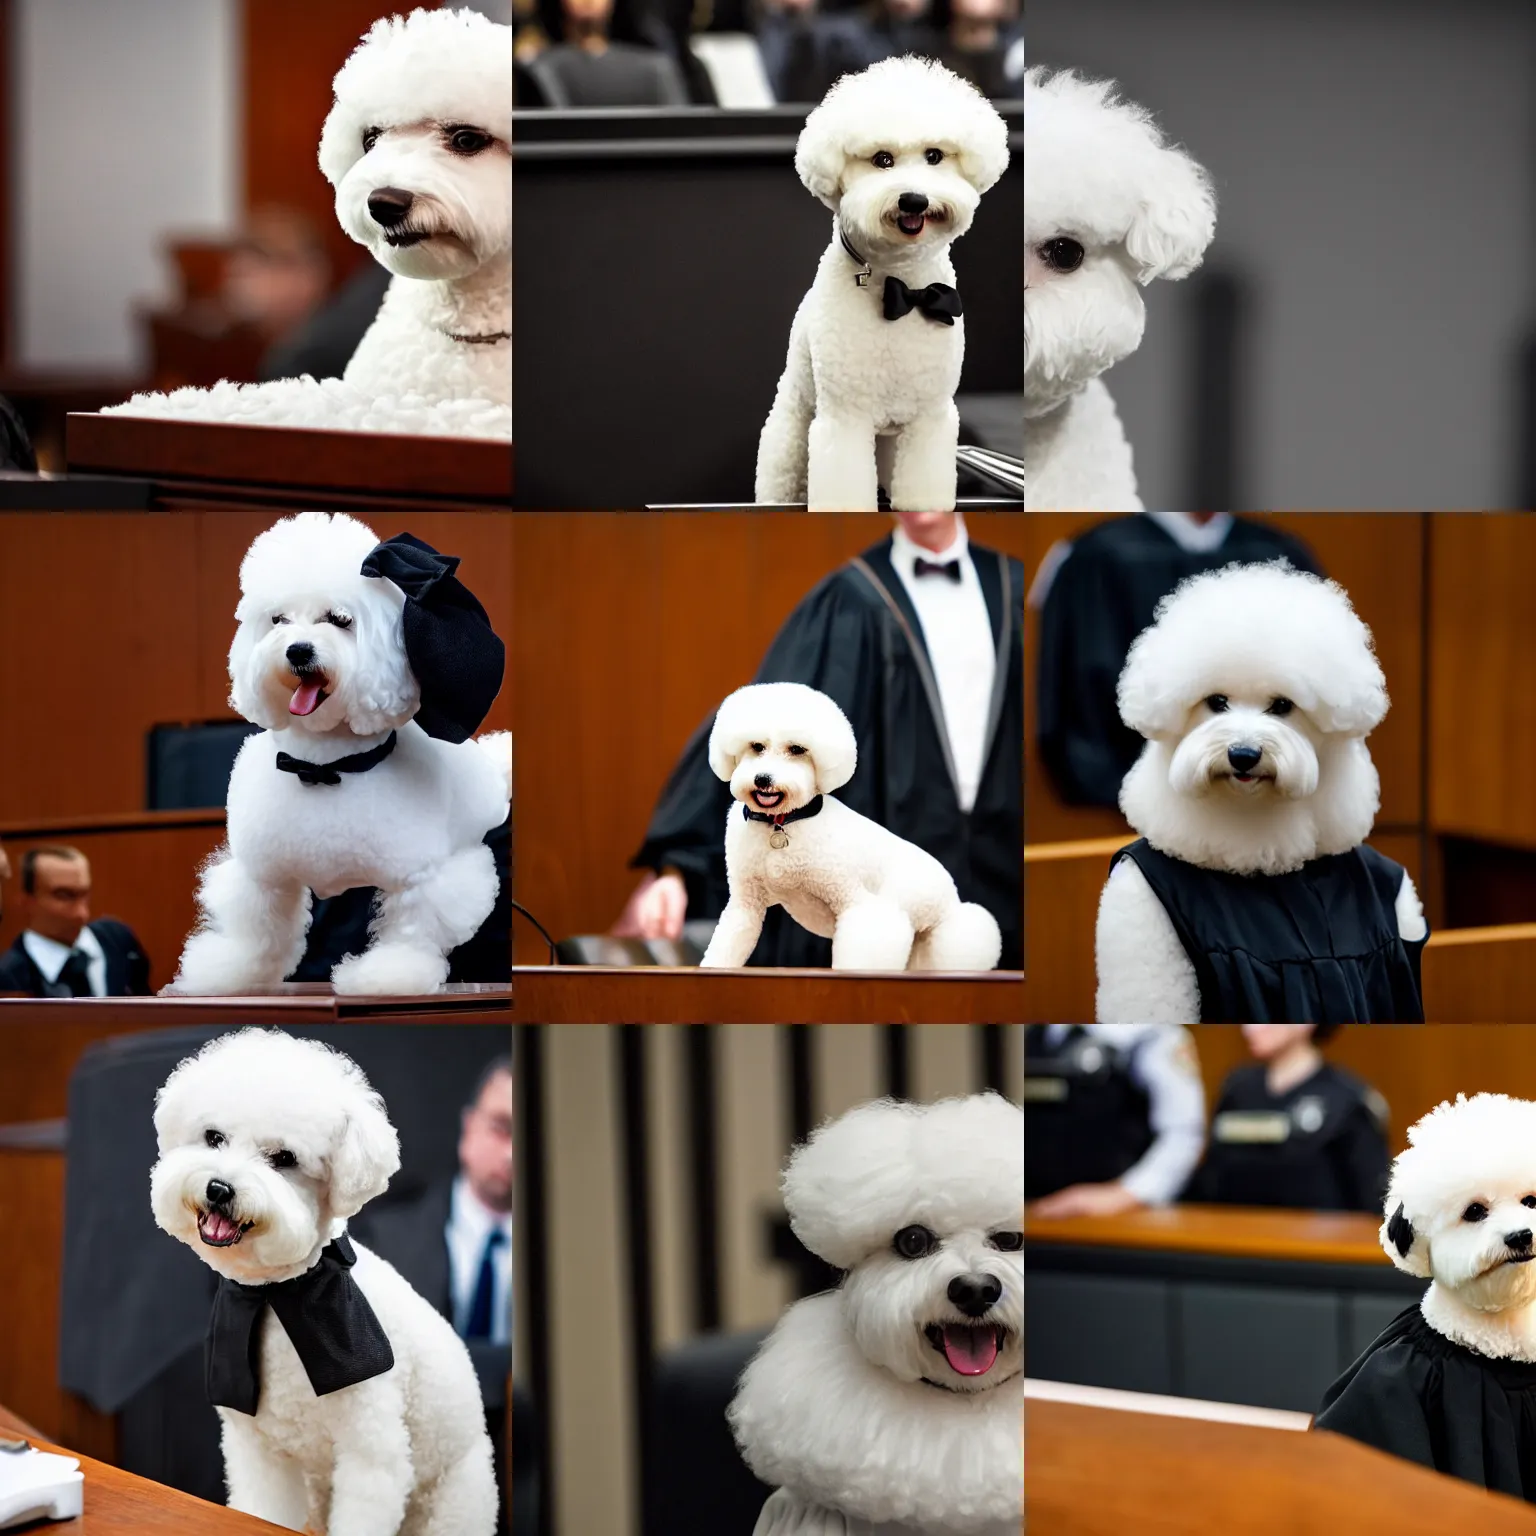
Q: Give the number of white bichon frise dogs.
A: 9